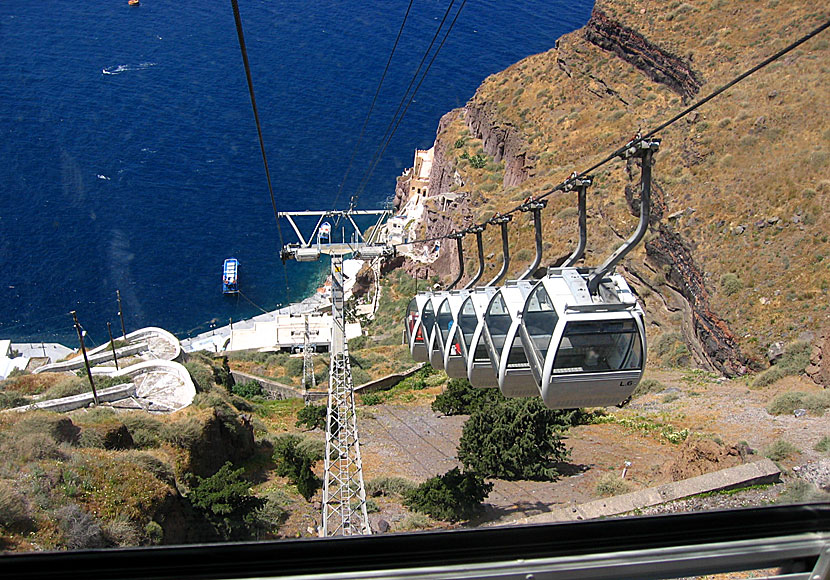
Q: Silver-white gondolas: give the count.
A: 6